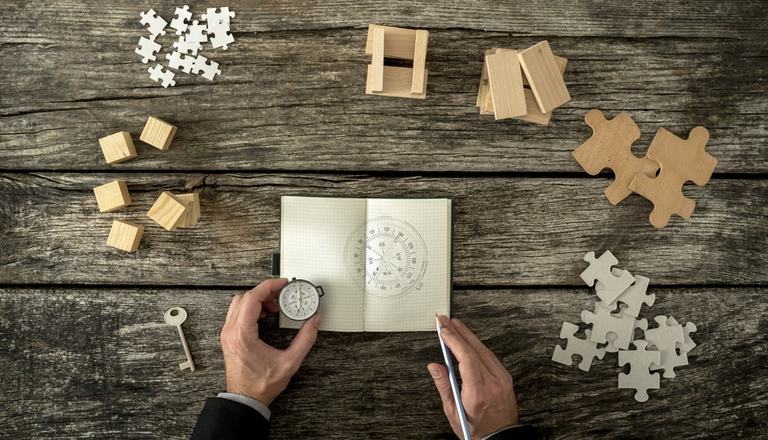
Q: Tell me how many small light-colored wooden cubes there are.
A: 6